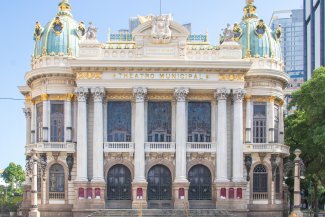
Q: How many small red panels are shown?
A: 8